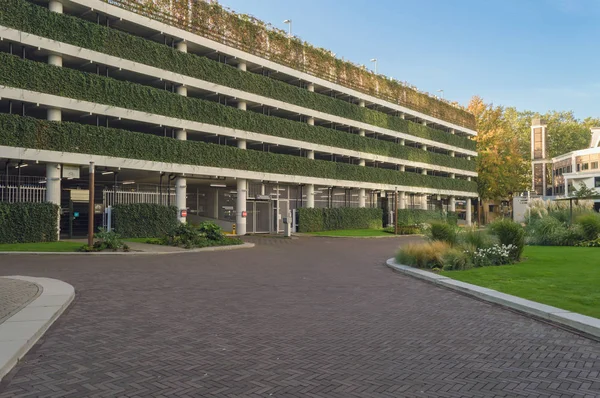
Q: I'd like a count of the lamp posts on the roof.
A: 3